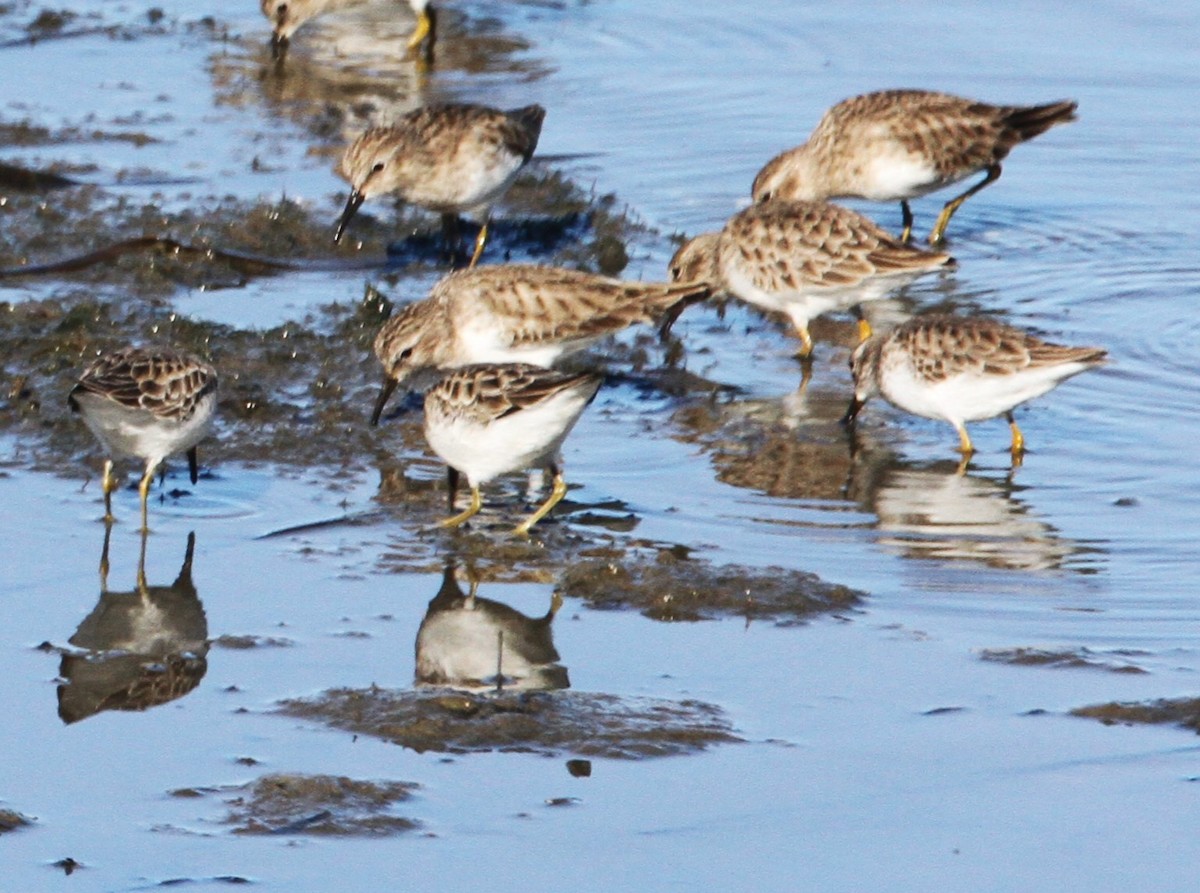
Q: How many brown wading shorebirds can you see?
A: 8